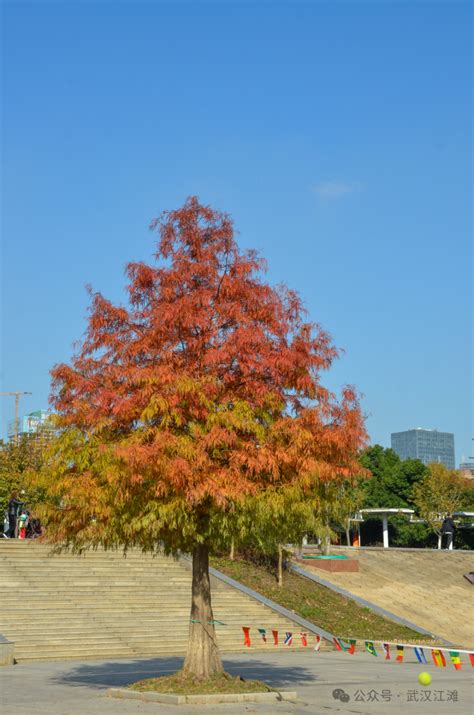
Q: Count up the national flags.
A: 15